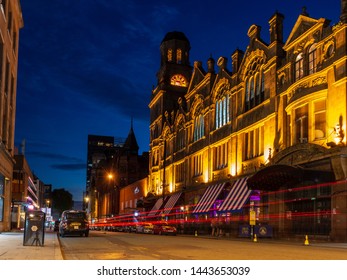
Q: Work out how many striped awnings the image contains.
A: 4